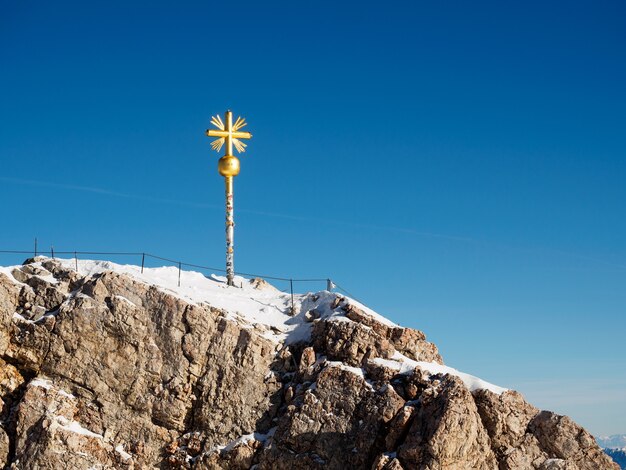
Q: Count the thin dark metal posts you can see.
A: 7